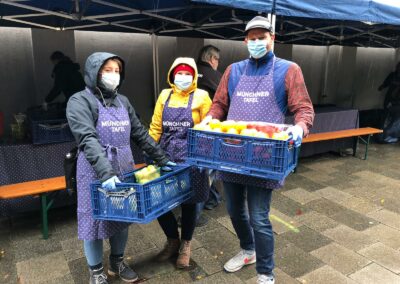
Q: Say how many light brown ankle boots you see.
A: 2